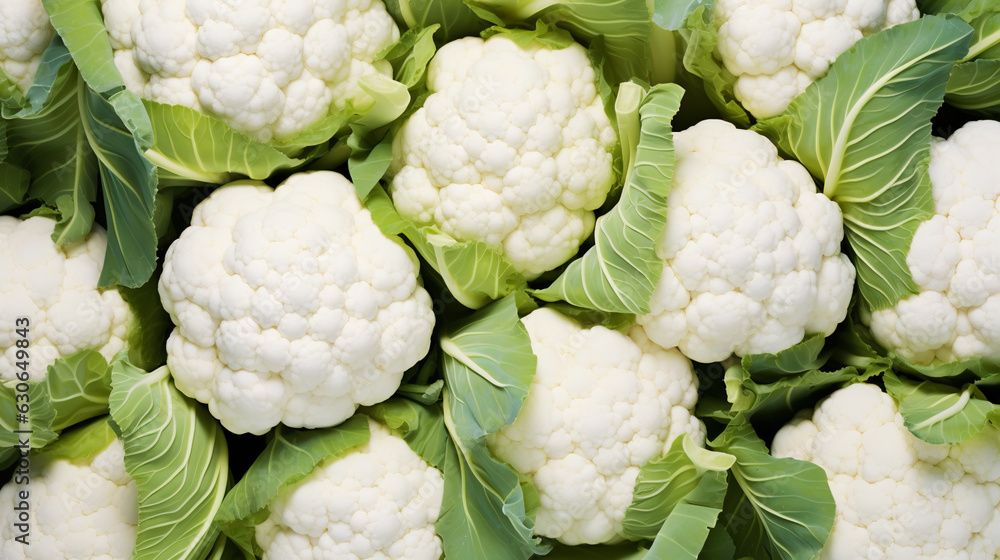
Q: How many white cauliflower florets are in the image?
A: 12